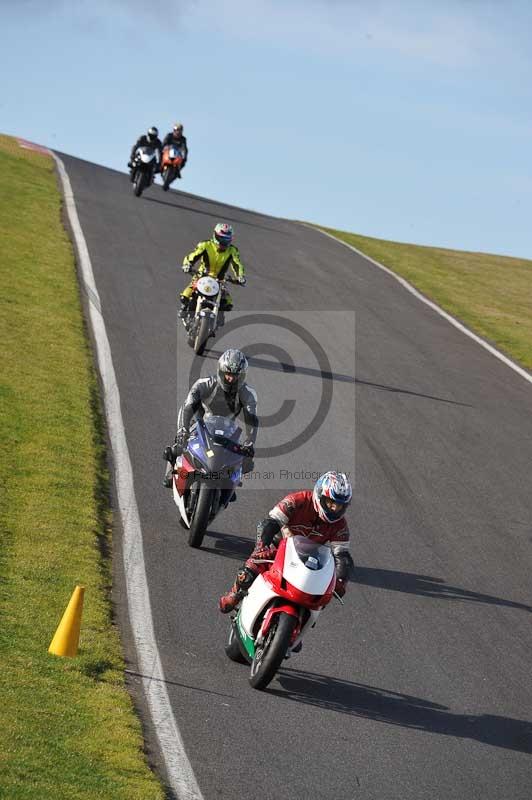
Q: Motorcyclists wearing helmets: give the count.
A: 5